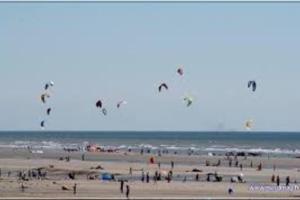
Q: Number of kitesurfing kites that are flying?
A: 12